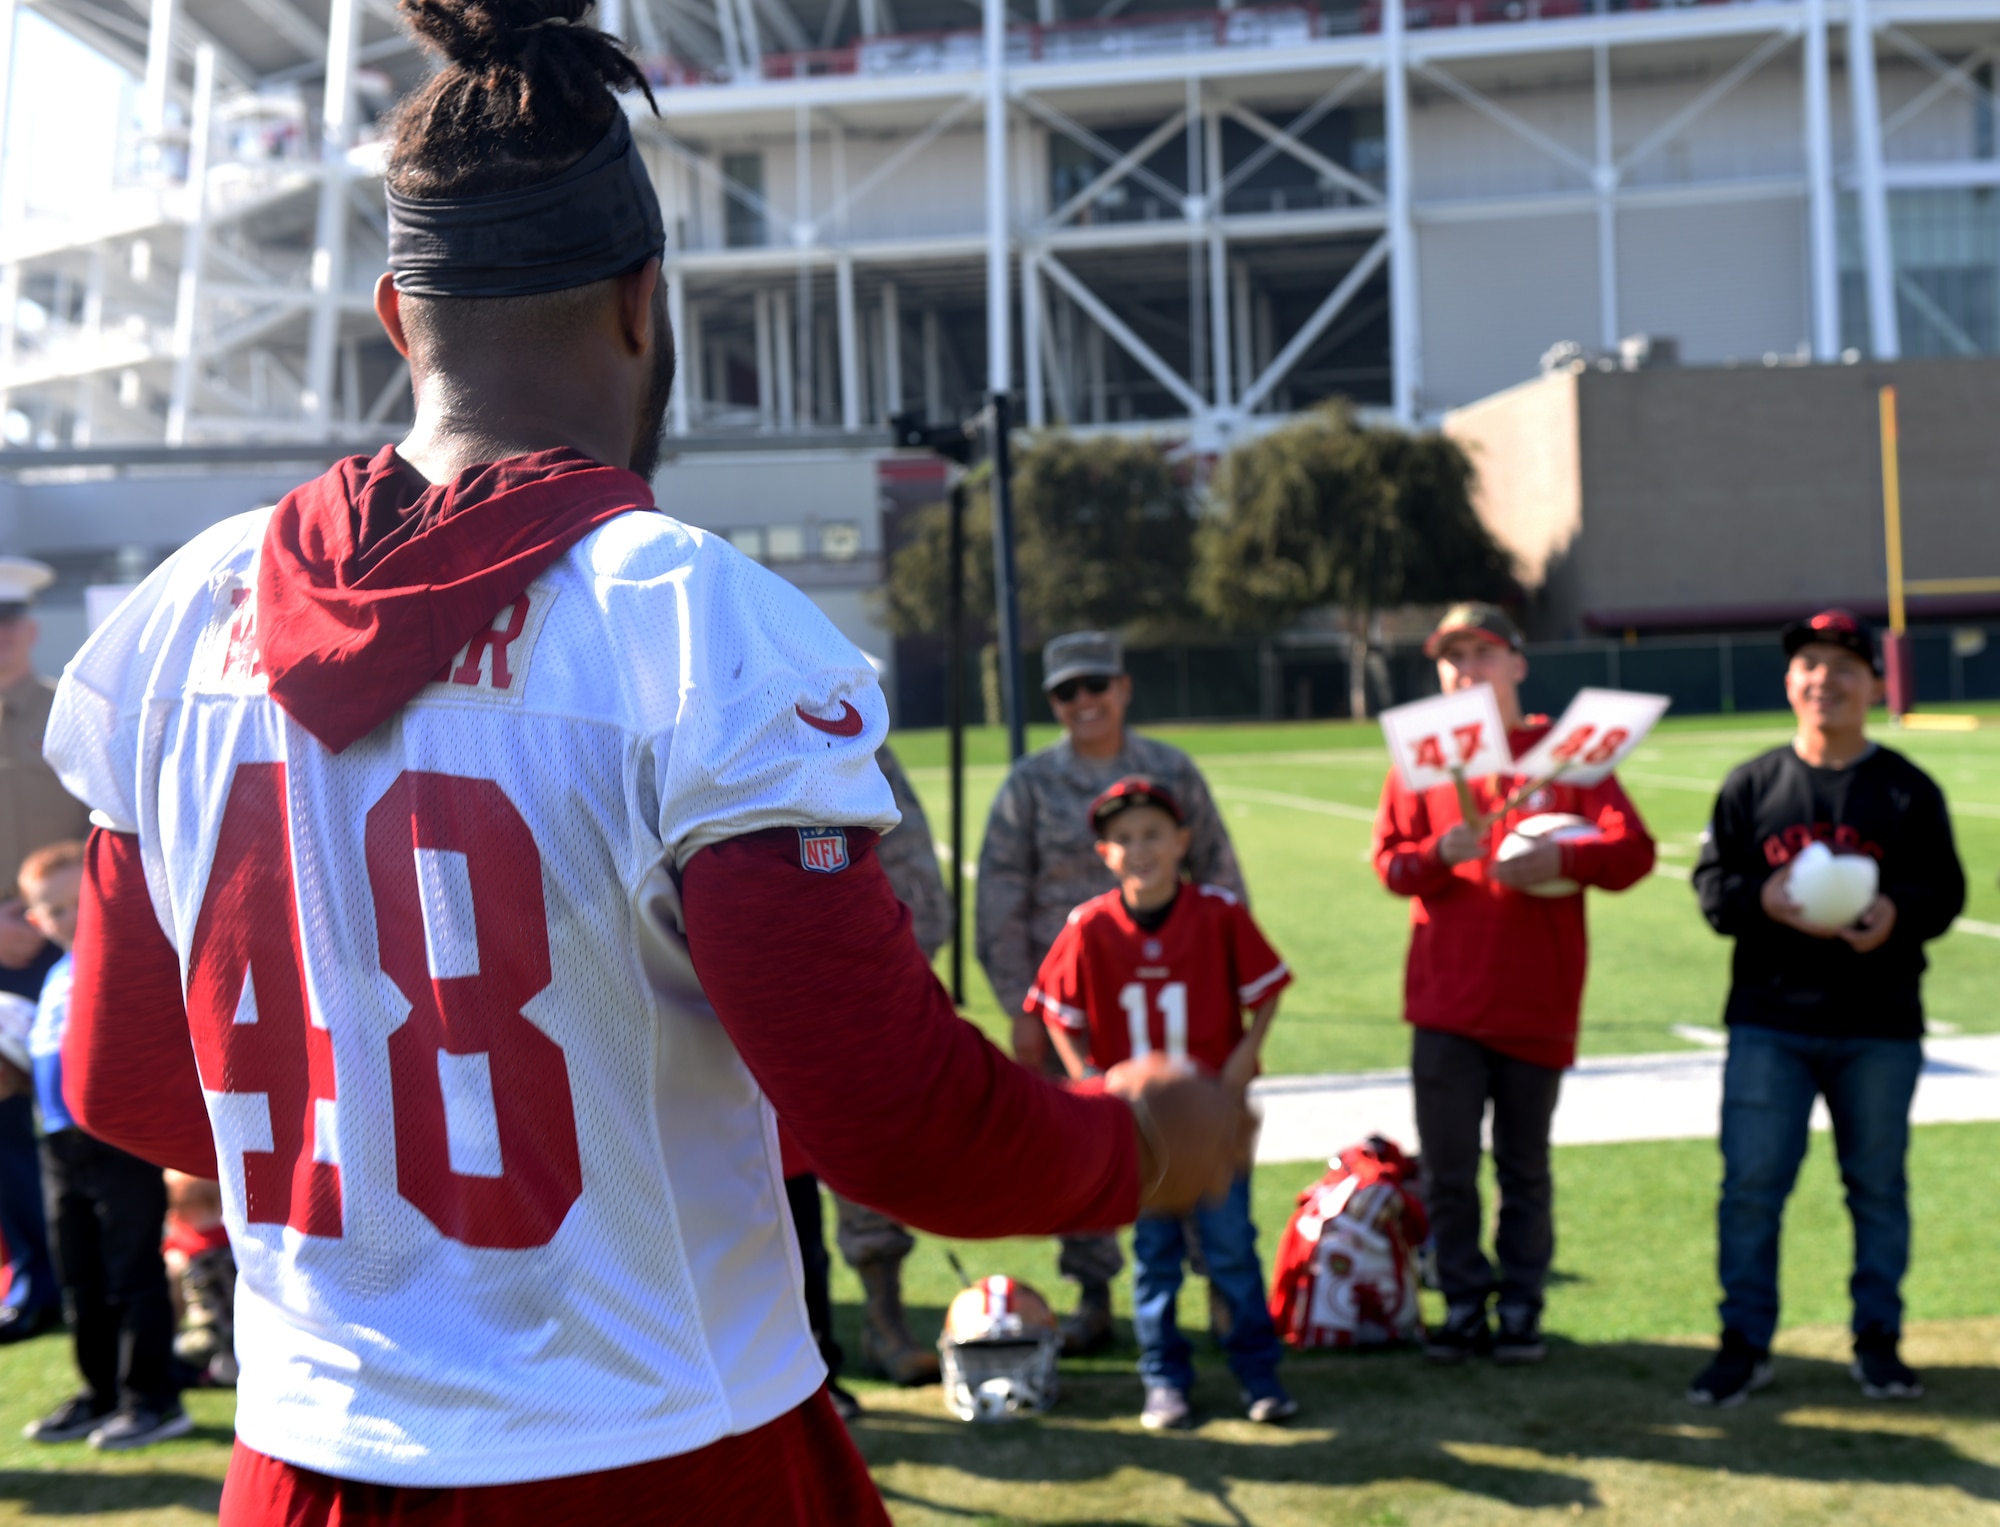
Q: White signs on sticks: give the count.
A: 2